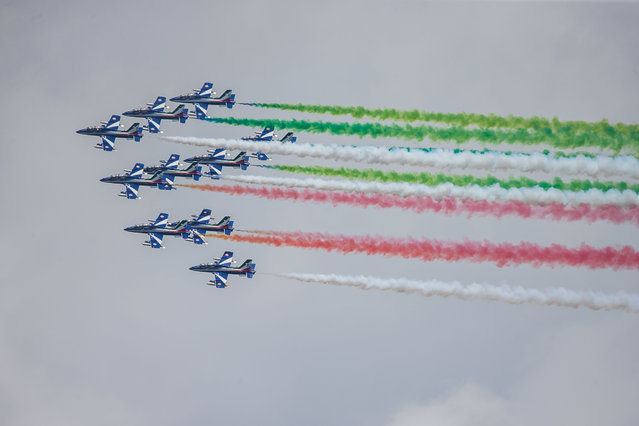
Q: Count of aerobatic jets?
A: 10